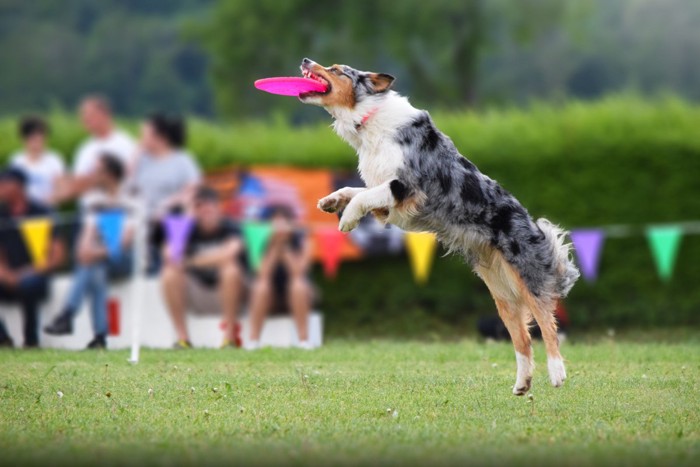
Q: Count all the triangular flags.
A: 8